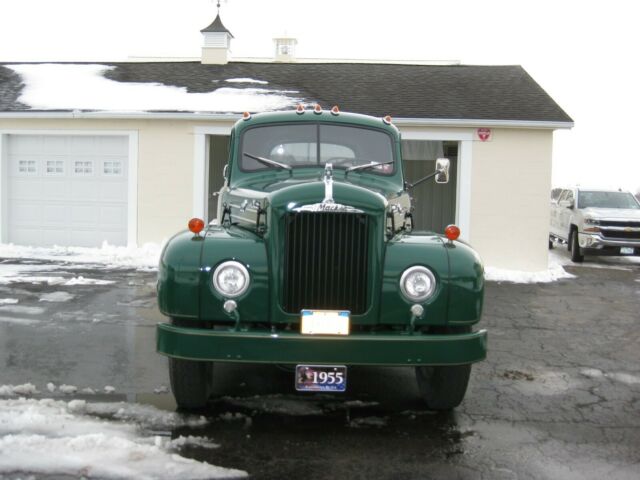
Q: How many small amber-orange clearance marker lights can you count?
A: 5